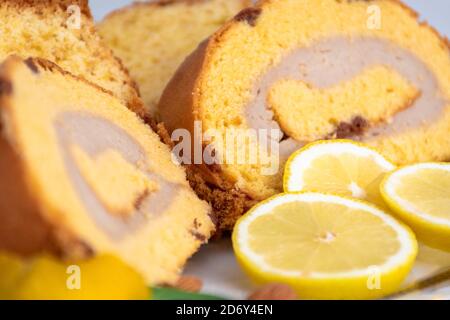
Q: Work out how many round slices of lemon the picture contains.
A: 3